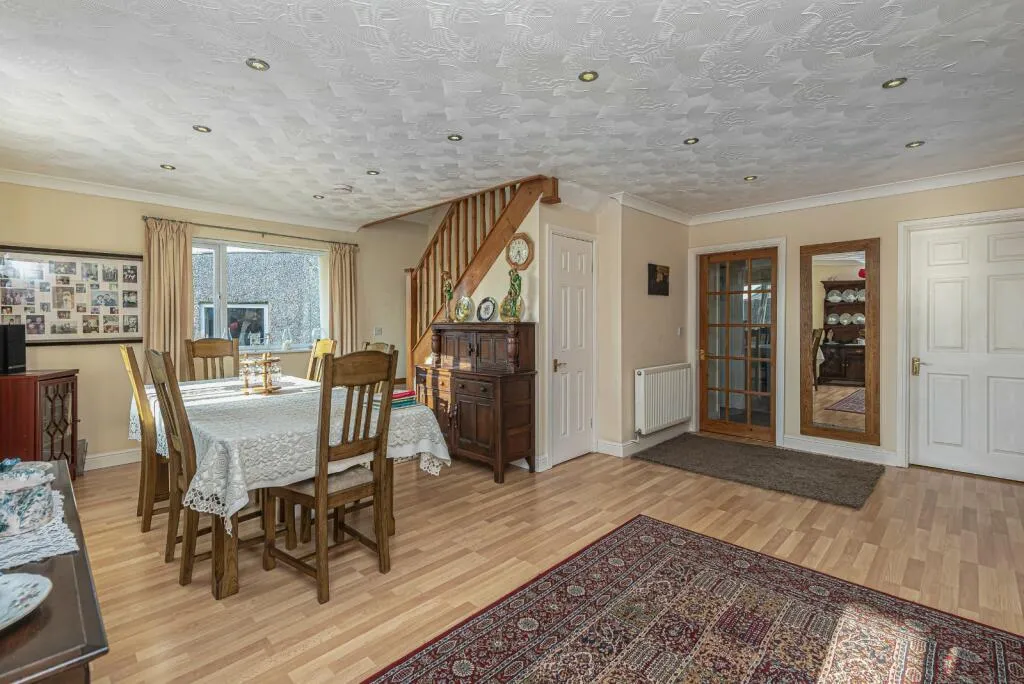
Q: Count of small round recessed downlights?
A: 11